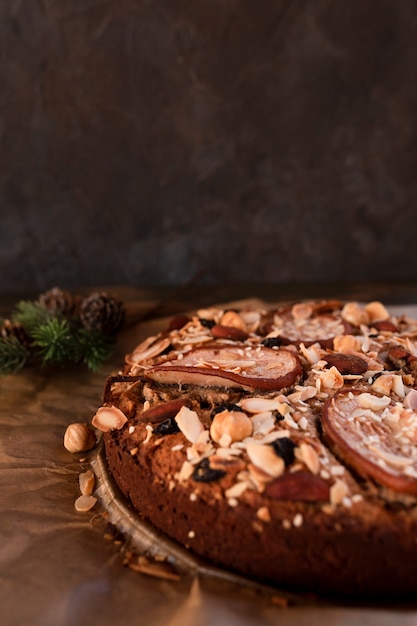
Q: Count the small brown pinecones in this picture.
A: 3